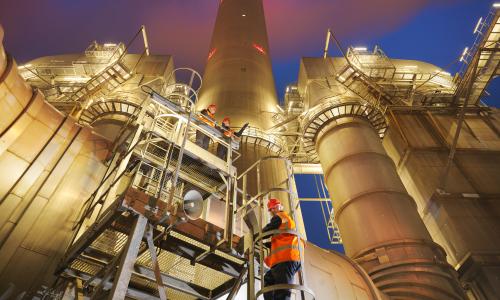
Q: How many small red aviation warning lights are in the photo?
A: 2